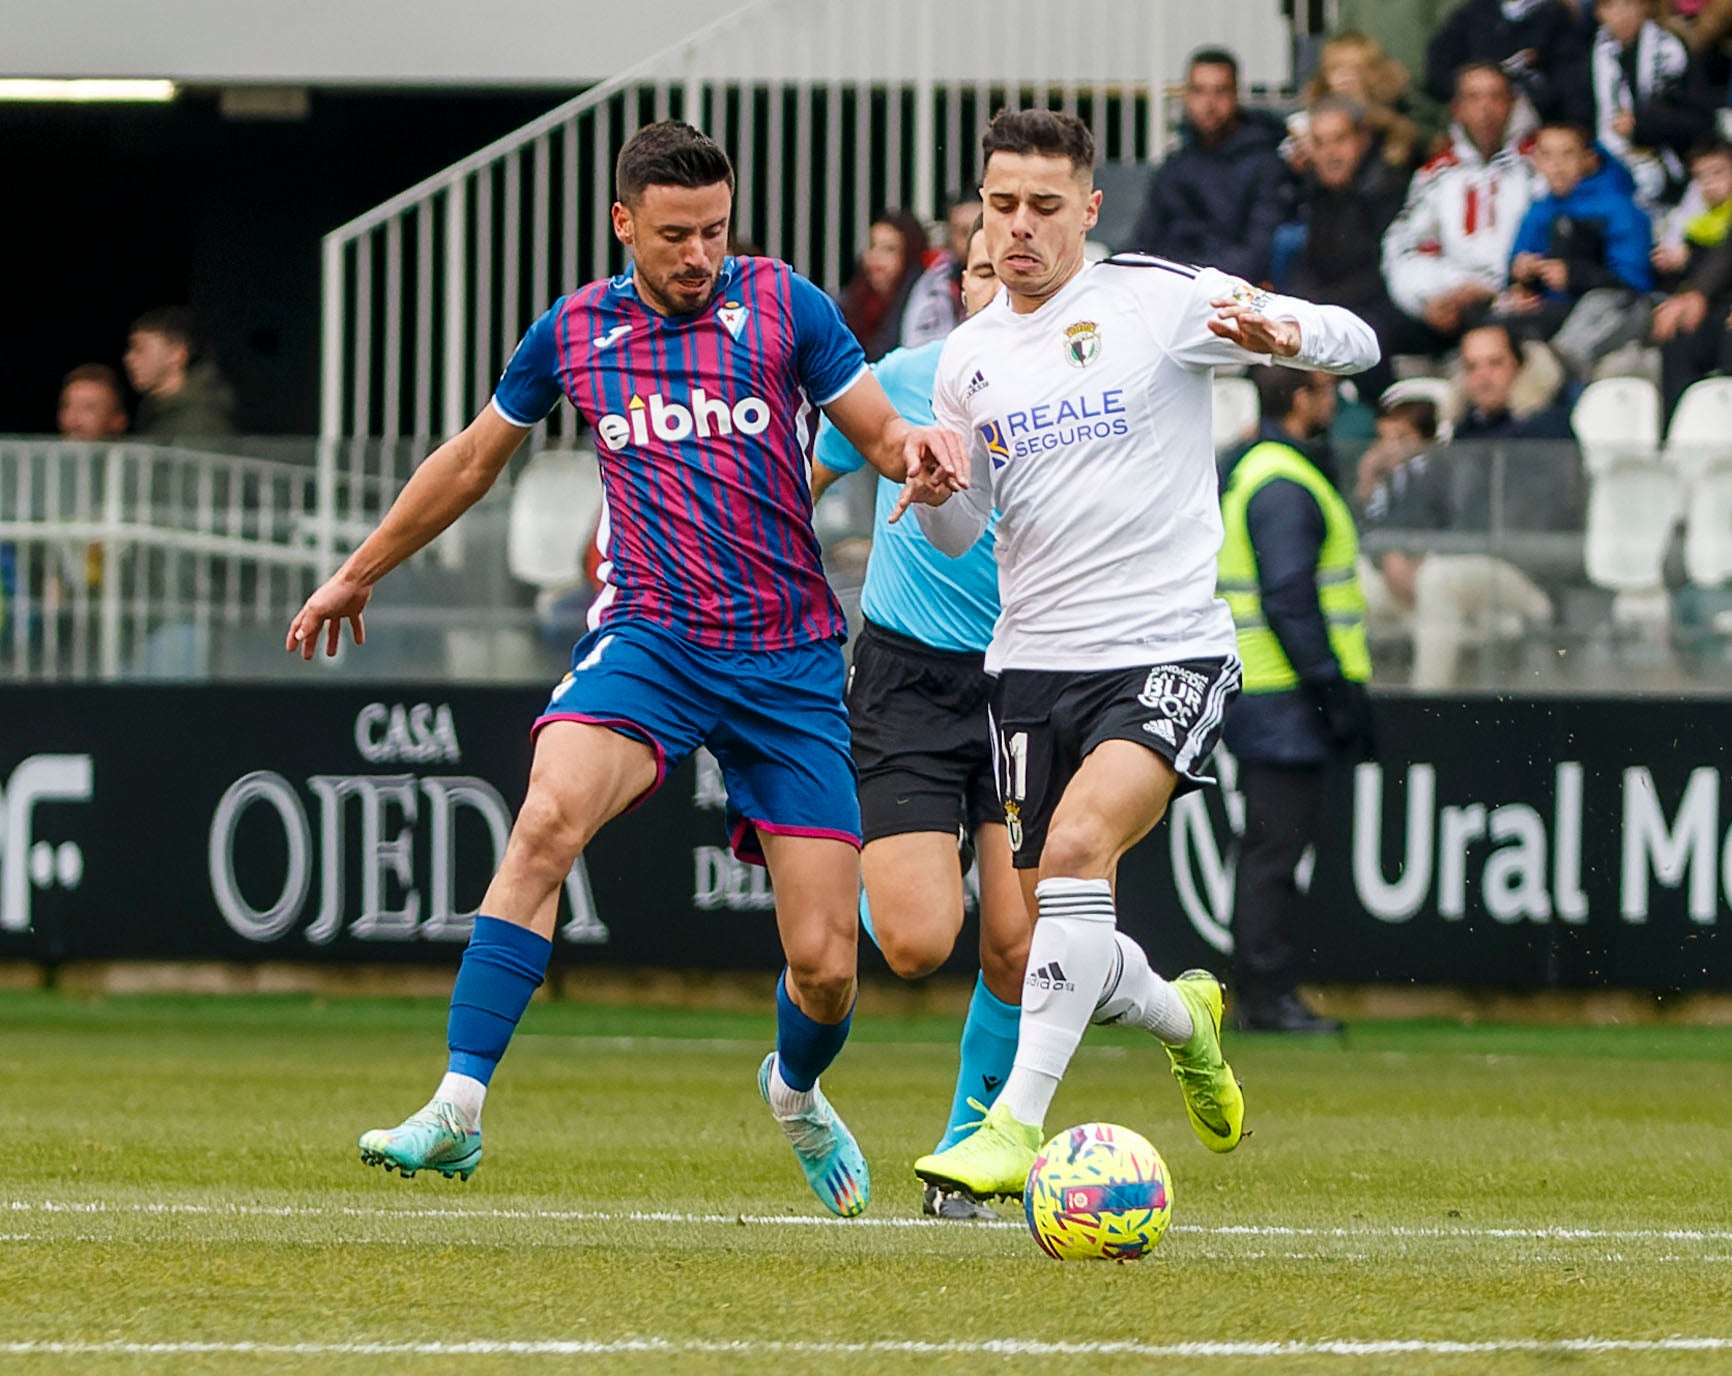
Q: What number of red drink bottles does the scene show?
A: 0